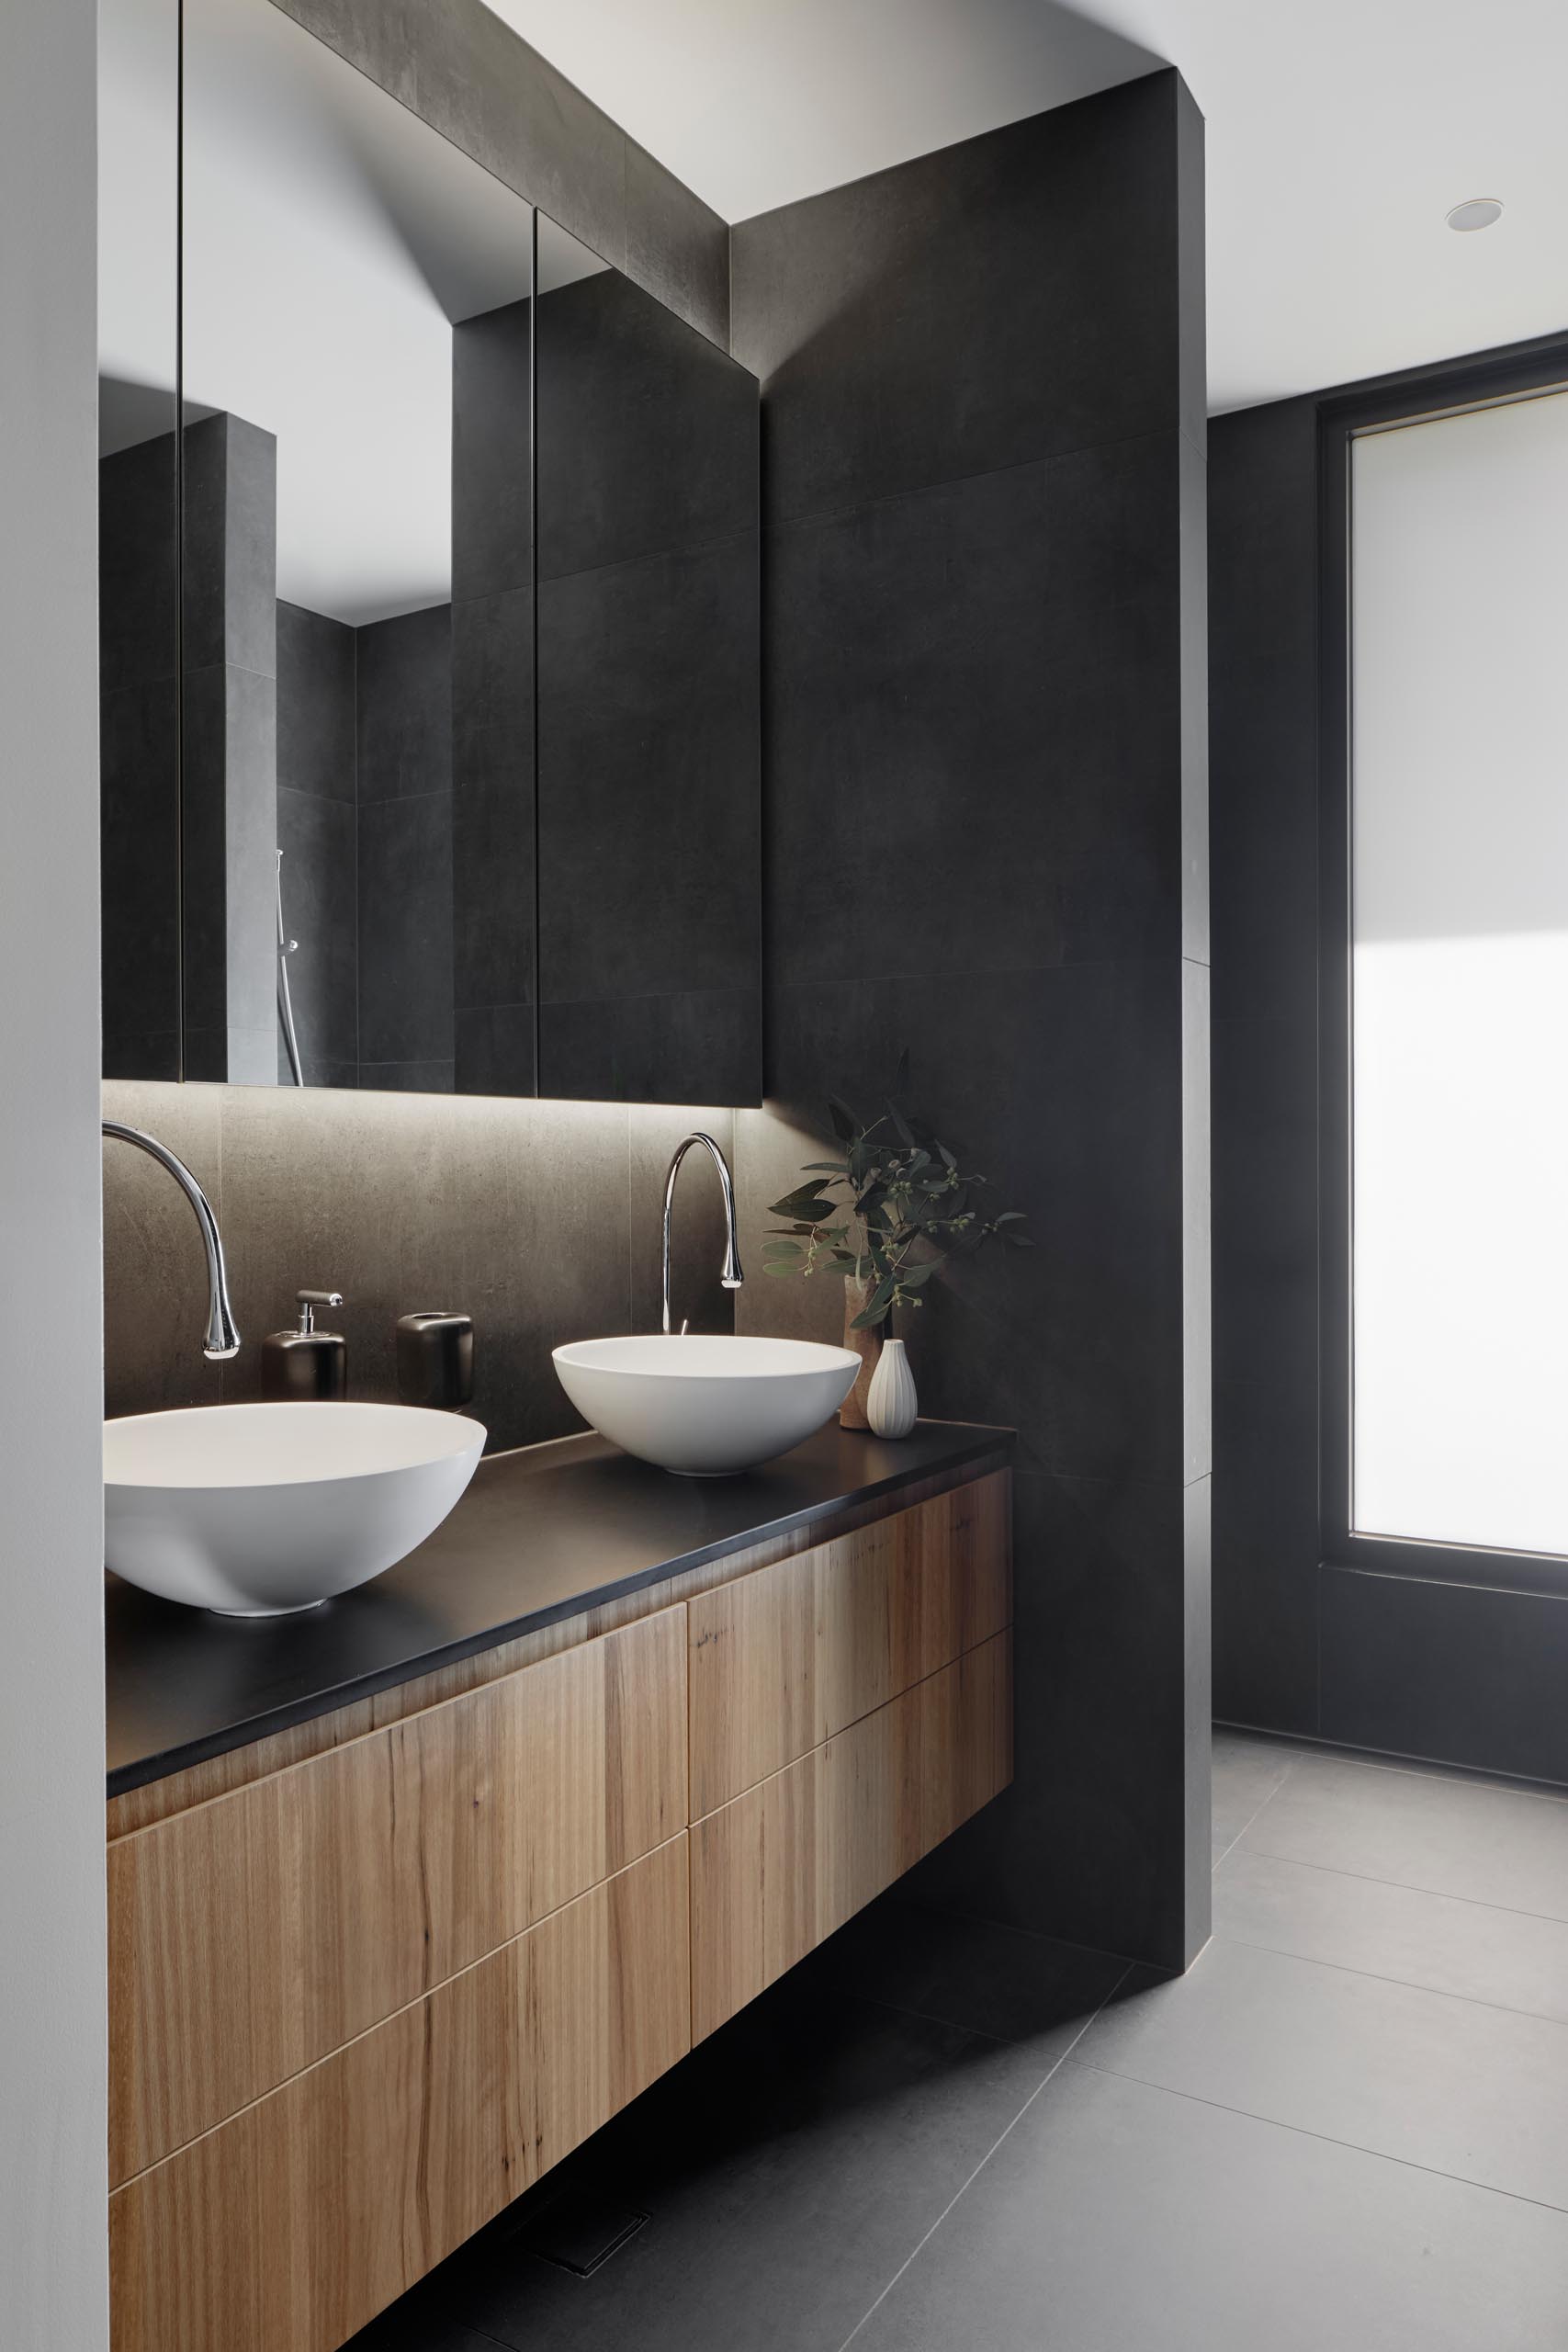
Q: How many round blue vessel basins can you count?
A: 0